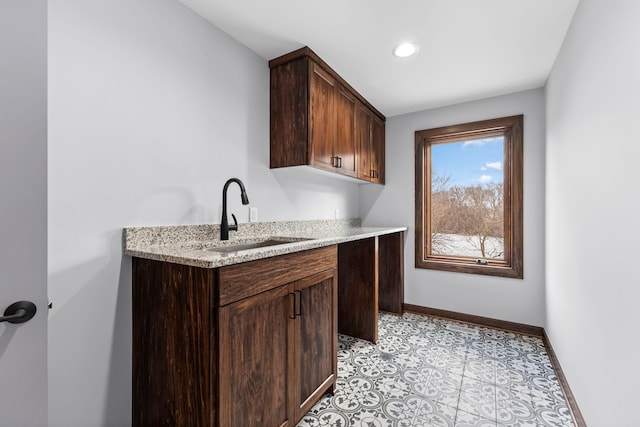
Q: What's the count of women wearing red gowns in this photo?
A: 0